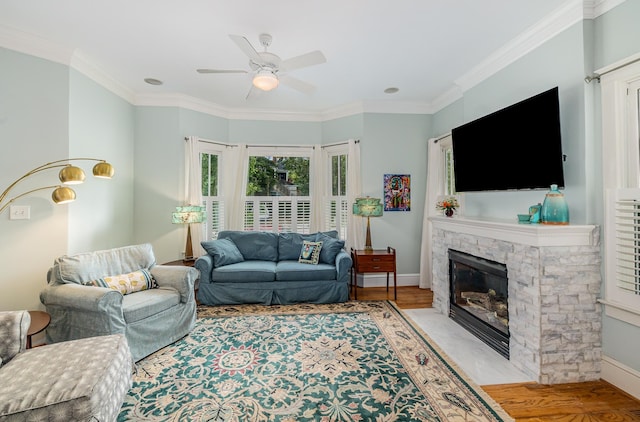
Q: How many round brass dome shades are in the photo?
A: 3